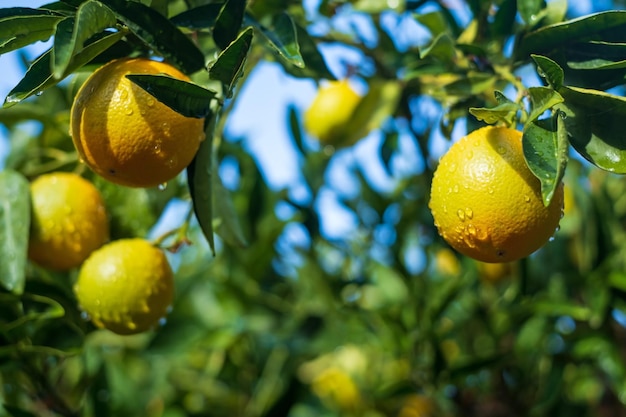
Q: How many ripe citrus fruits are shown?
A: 5